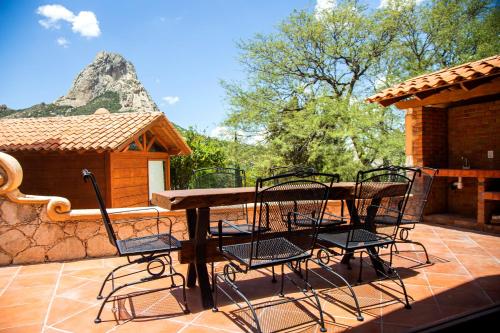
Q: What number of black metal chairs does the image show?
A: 6